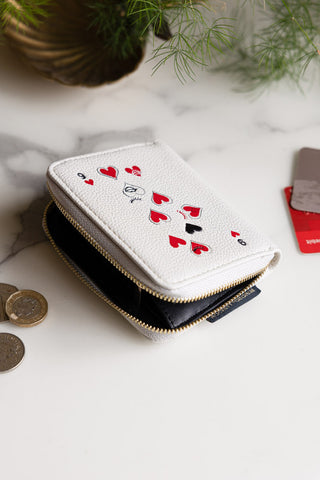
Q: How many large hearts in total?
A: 9